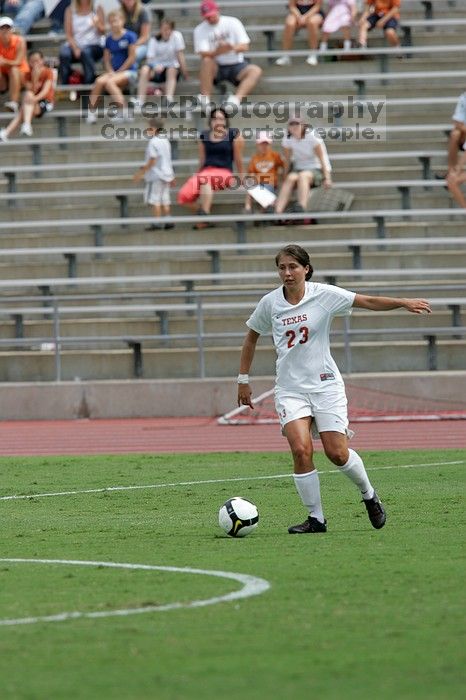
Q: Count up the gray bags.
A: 1